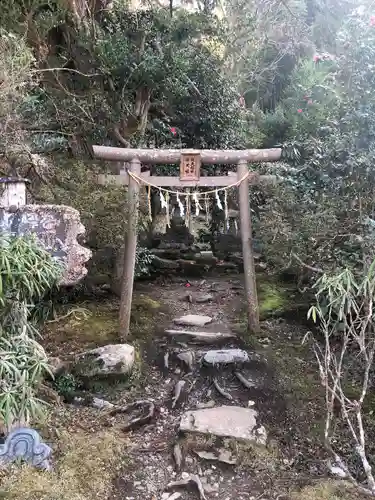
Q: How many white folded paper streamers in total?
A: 4